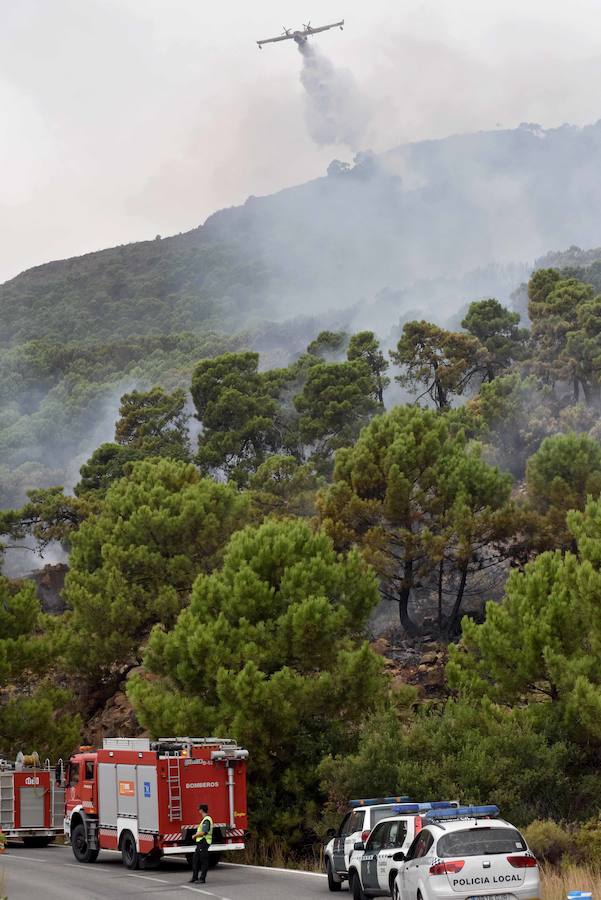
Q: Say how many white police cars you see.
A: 3